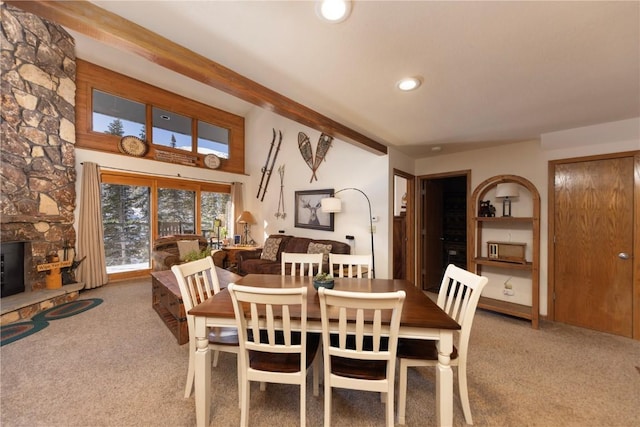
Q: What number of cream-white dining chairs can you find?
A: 6